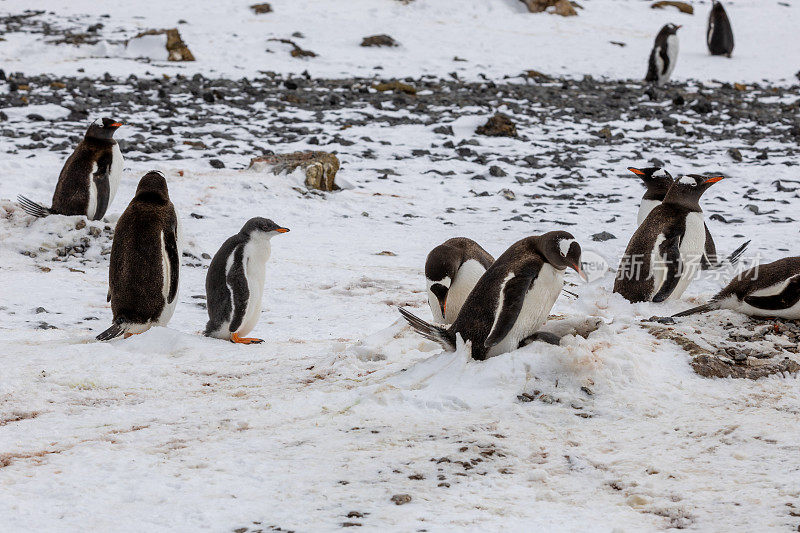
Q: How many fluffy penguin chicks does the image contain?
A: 1